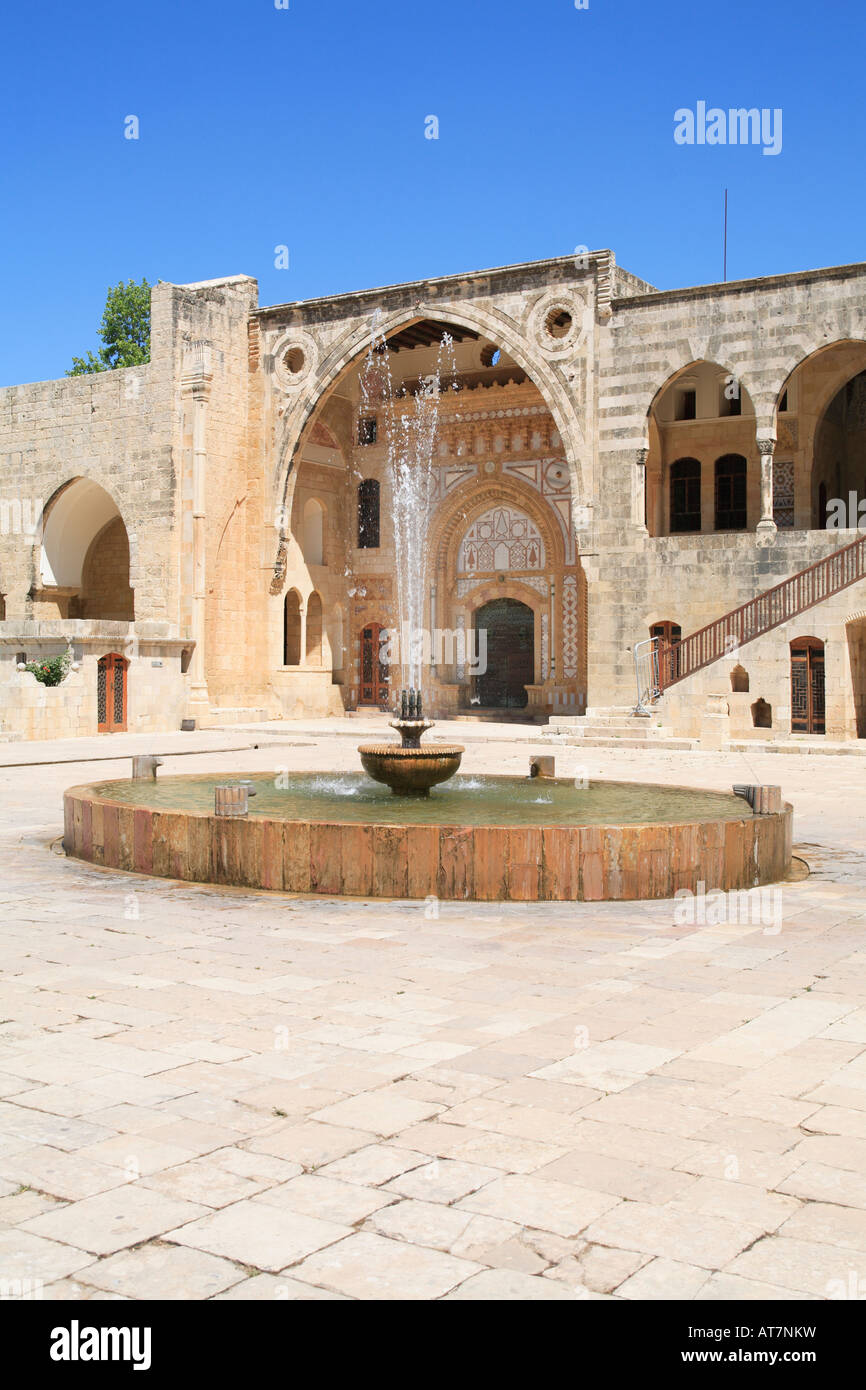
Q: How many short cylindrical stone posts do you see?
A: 4